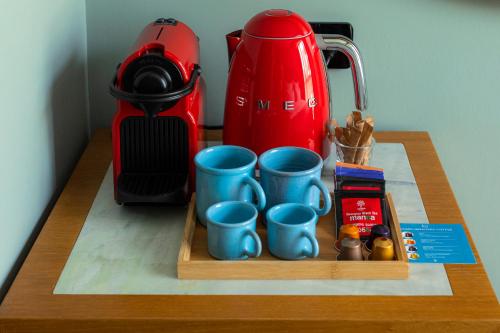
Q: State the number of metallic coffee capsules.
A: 4